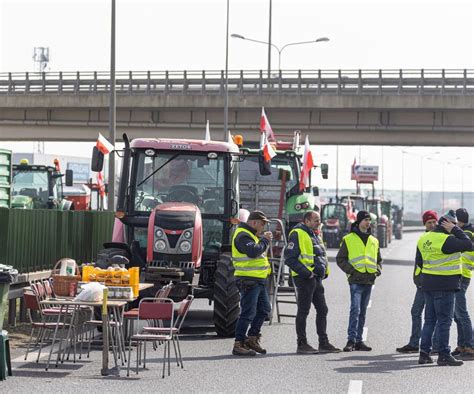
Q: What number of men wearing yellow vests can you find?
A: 6